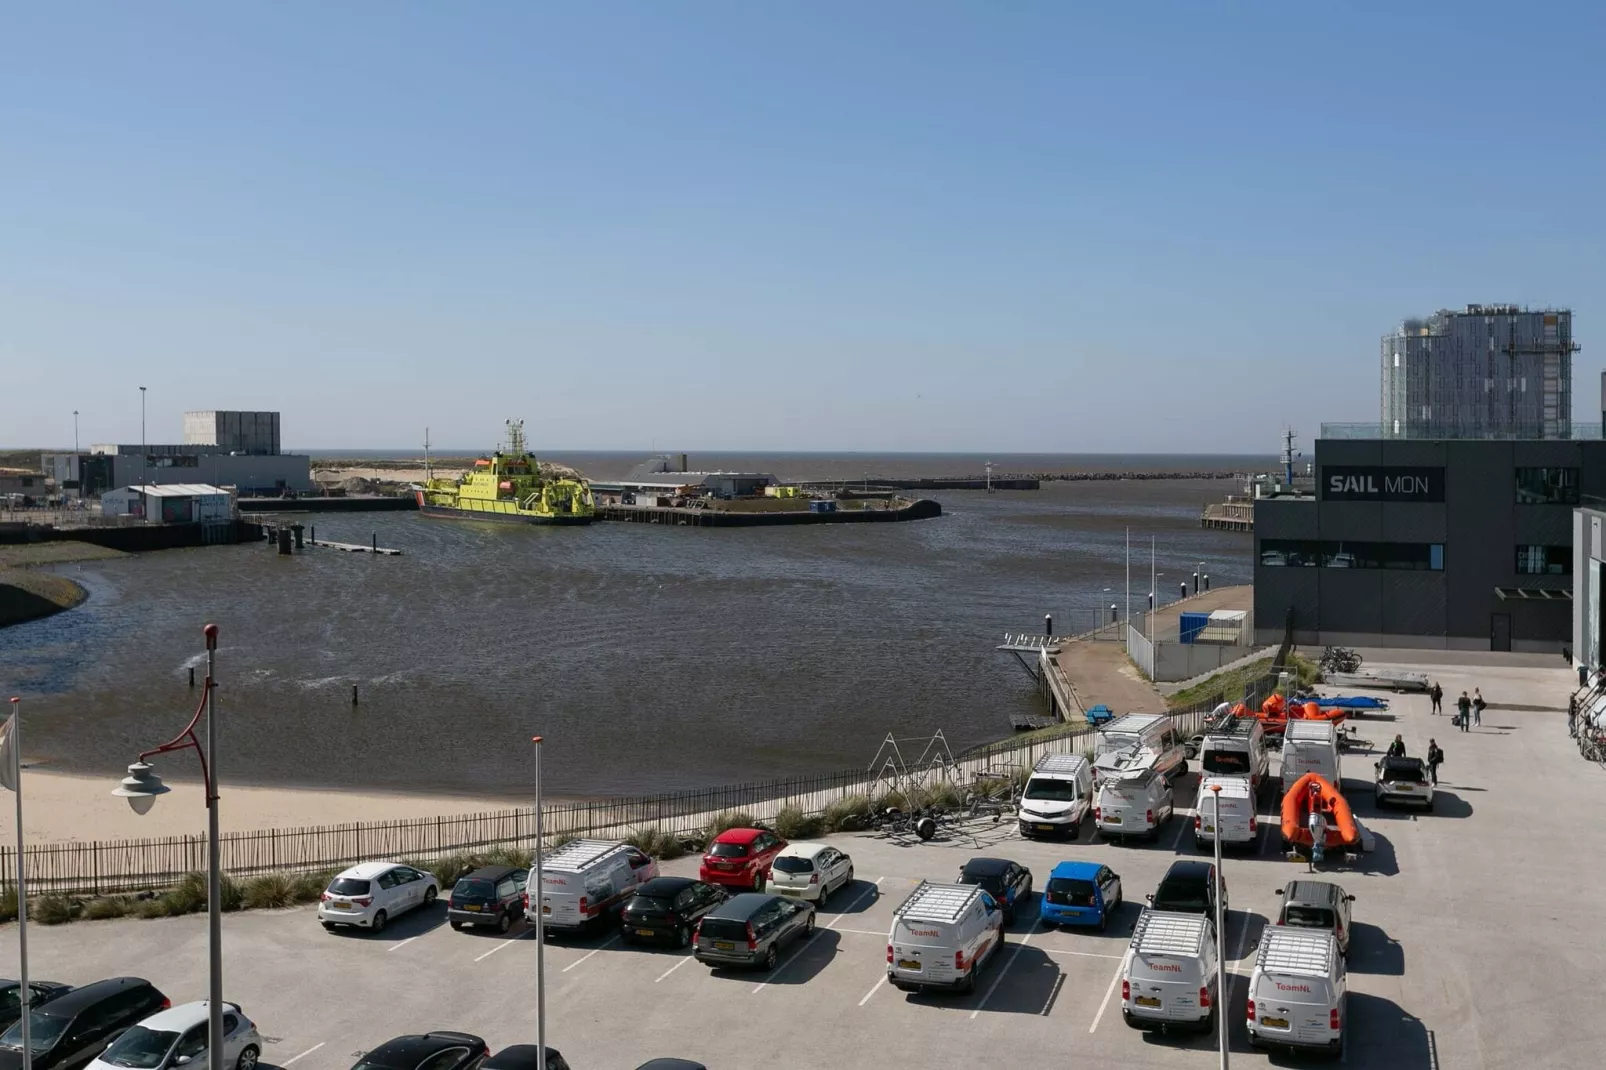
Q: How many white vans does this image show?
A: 10